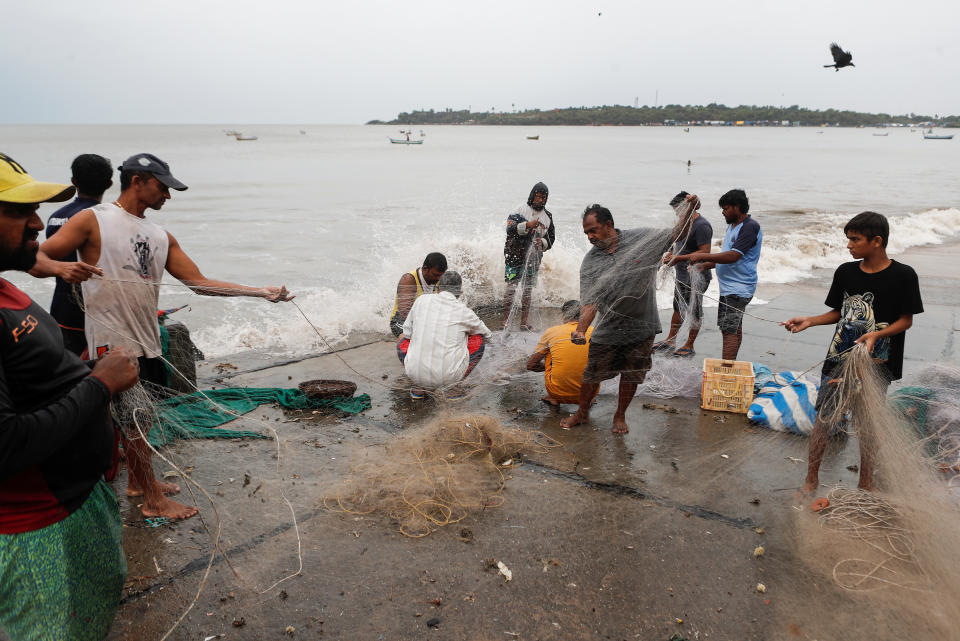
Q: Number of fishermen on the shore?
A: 11